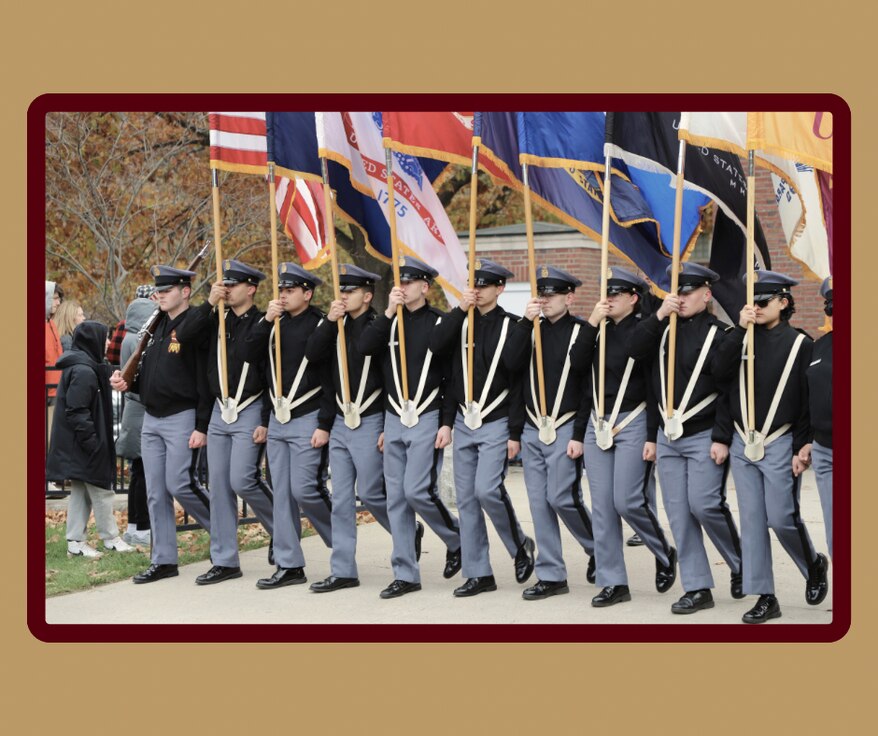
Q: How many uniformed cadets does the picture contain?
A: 11